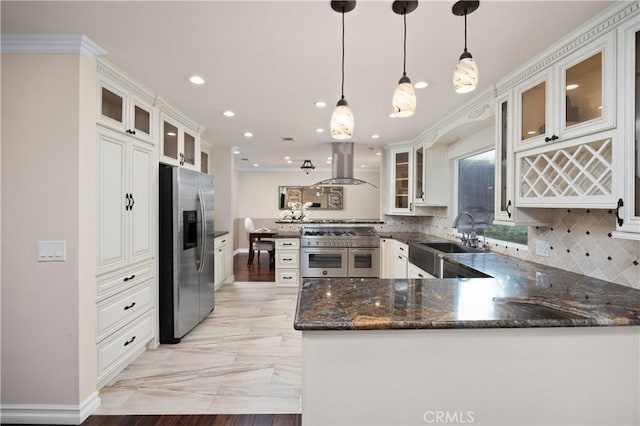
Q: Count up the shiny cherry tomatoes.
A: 0